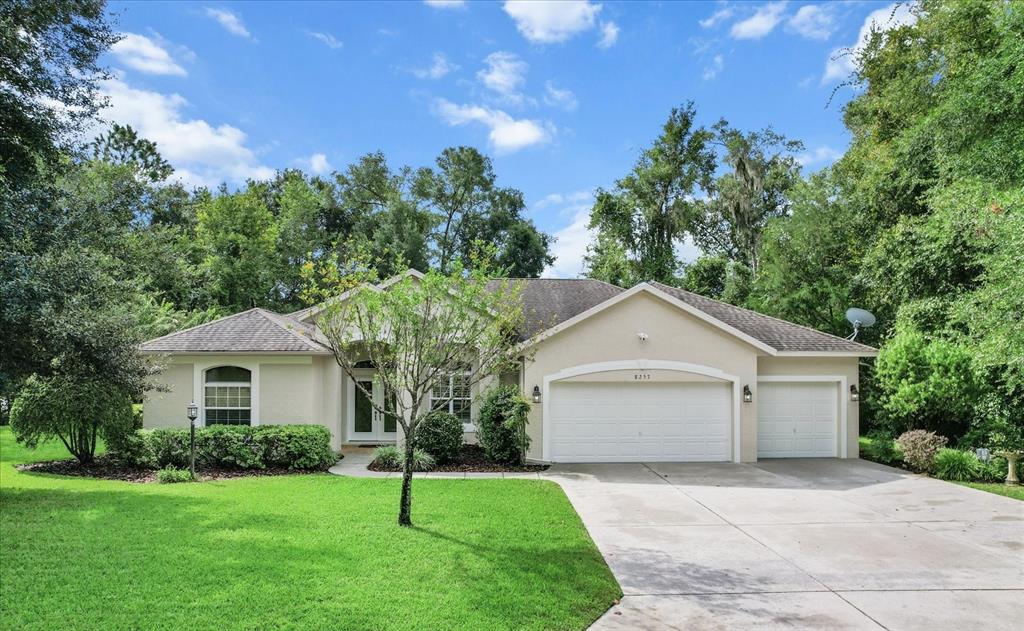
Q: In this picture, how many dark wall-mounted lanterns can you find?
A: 3